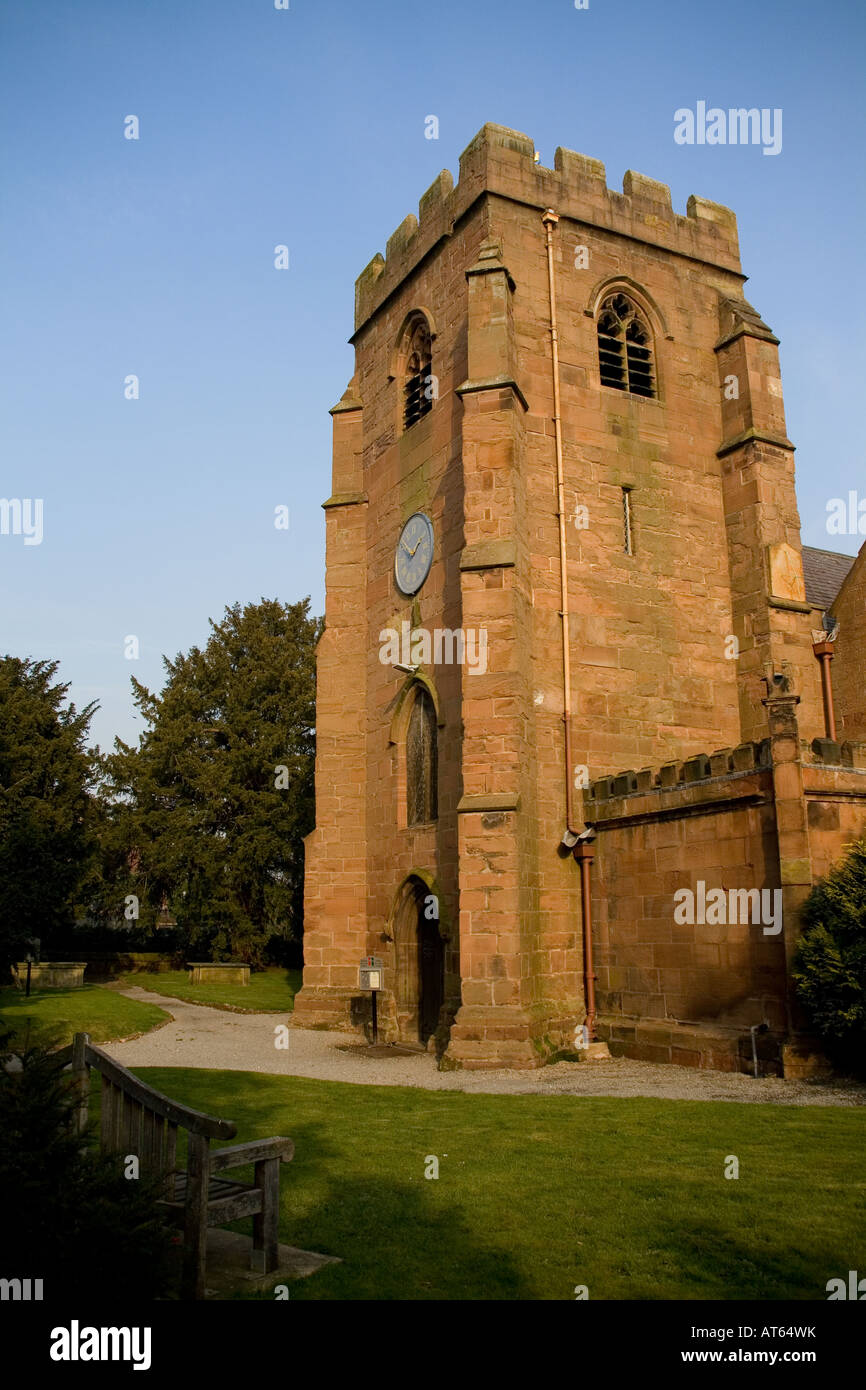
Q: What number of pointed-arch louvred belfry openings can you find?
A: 2